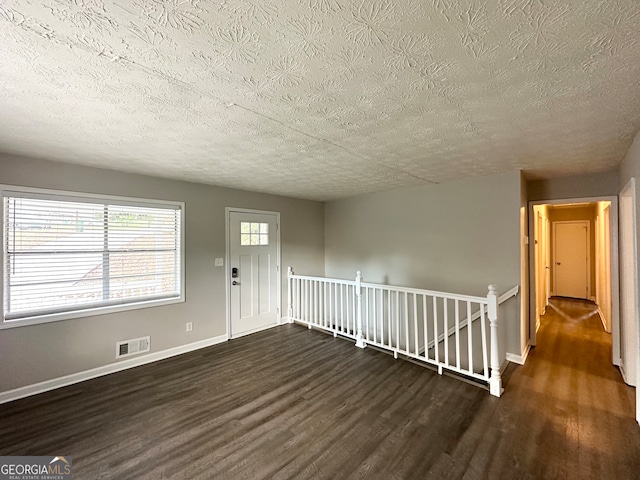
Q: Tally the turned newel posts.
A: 3